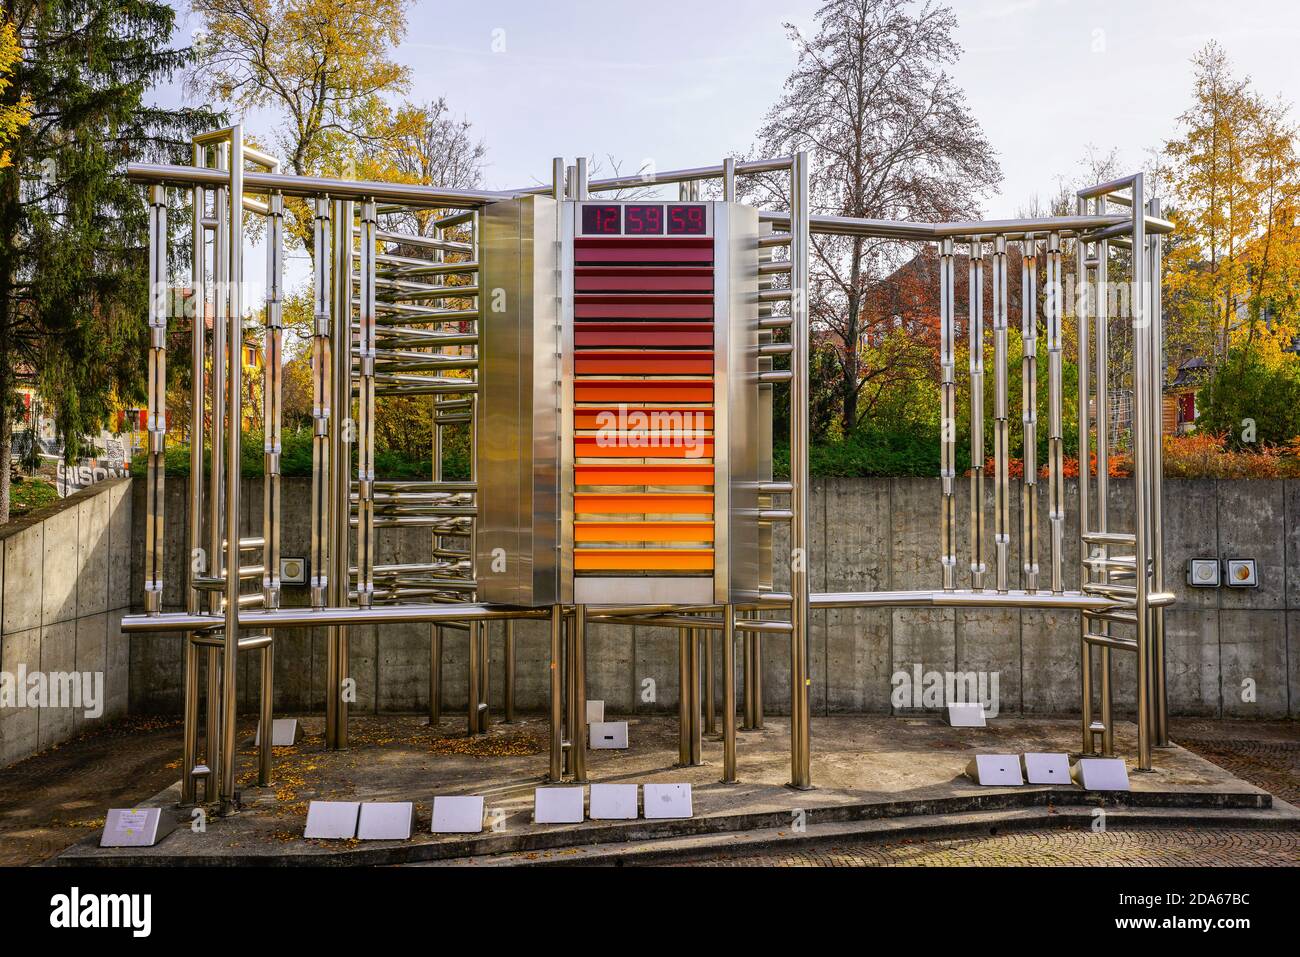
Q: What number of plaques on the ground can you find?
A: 13